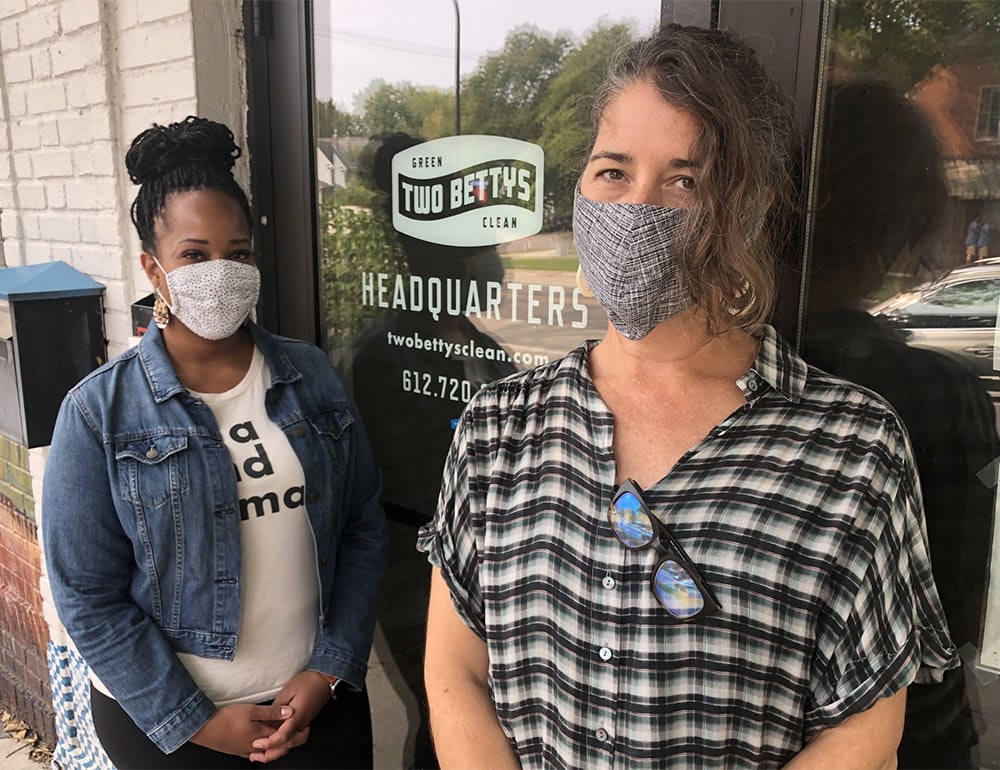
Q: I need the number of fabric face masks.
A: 2